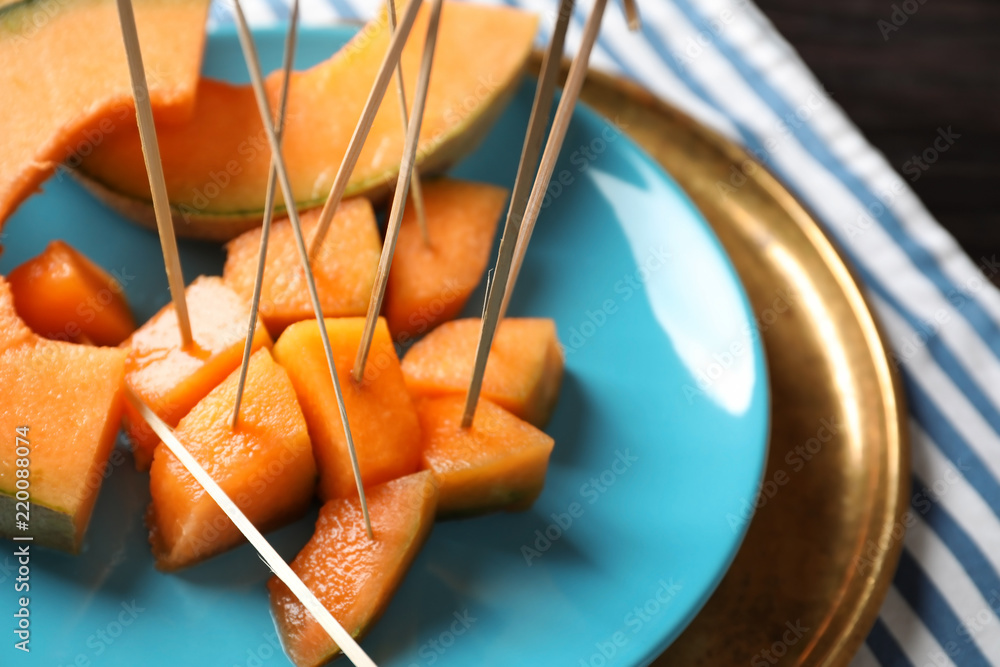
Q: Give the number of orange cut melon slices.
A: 12